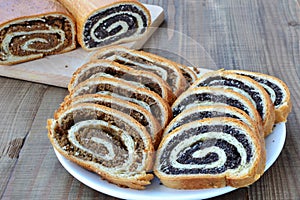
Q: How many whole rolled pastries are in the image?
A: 2